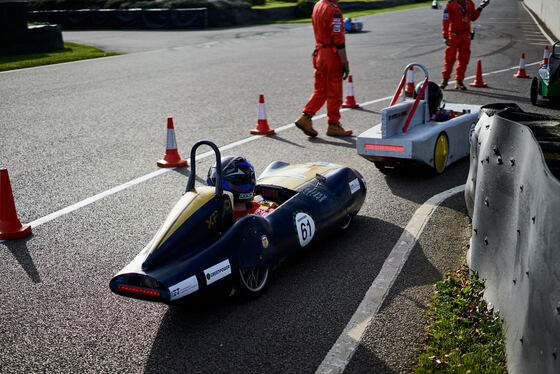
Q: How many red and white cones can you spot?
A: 6